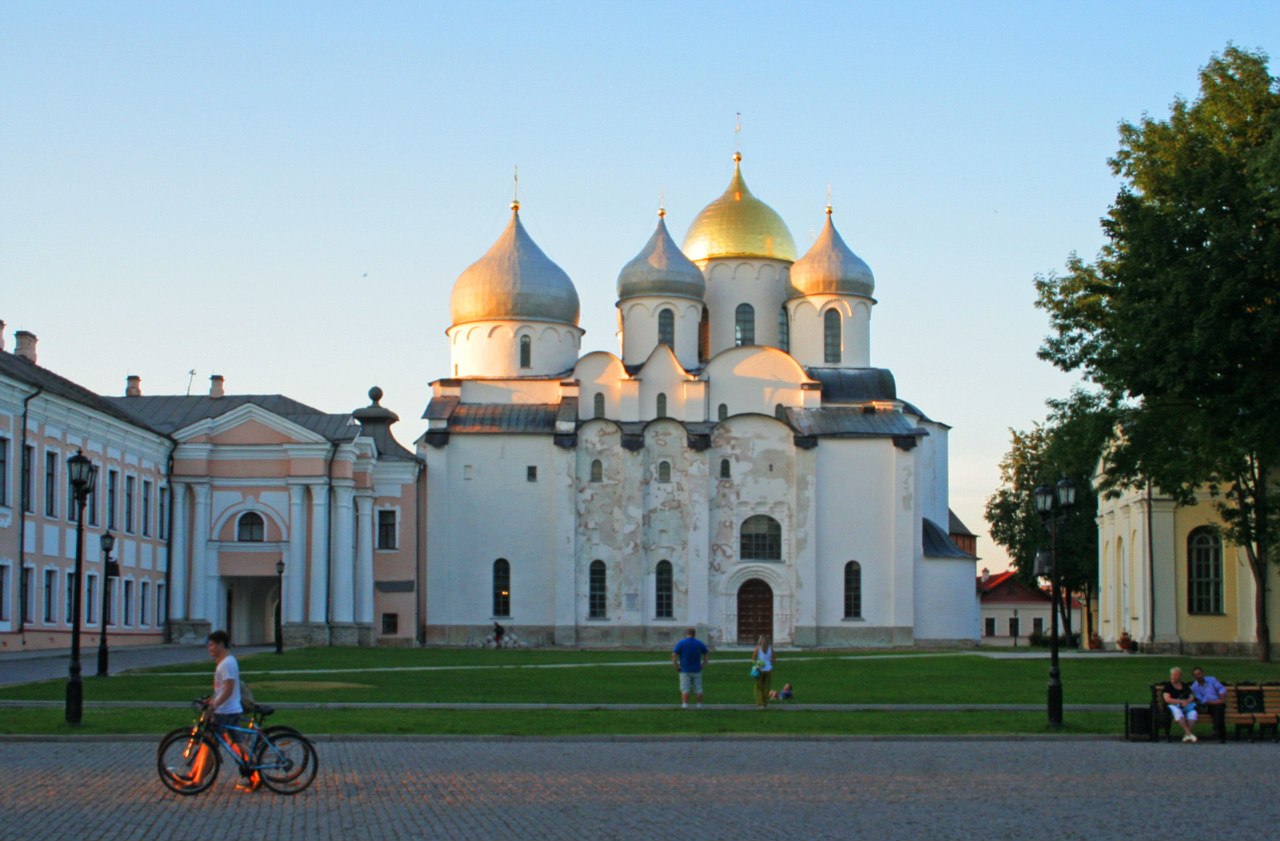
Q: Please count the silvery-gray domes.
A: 3